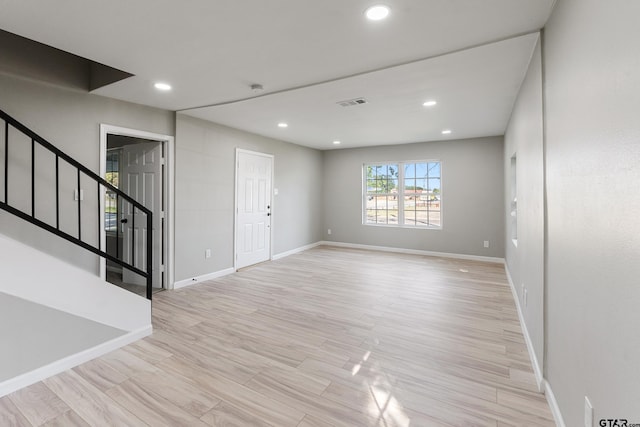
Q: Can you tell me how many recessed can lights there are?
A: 6